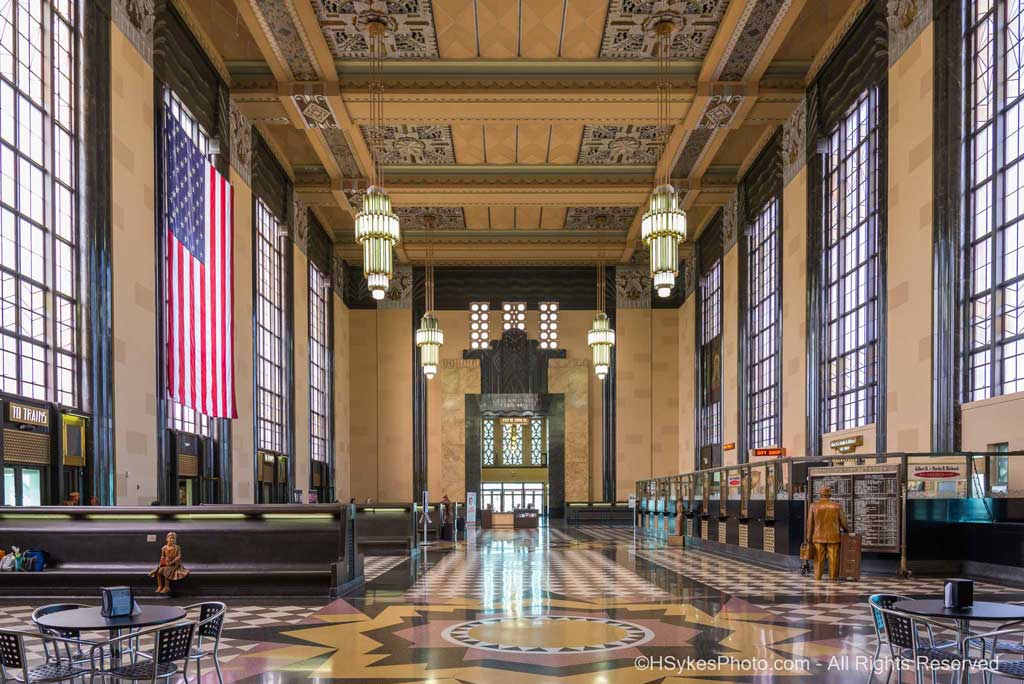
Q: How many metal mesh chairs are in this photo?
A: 8